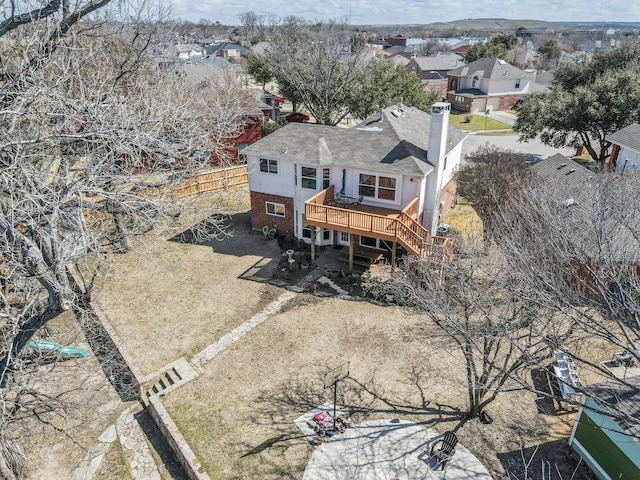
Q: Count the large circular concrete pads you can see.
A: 1